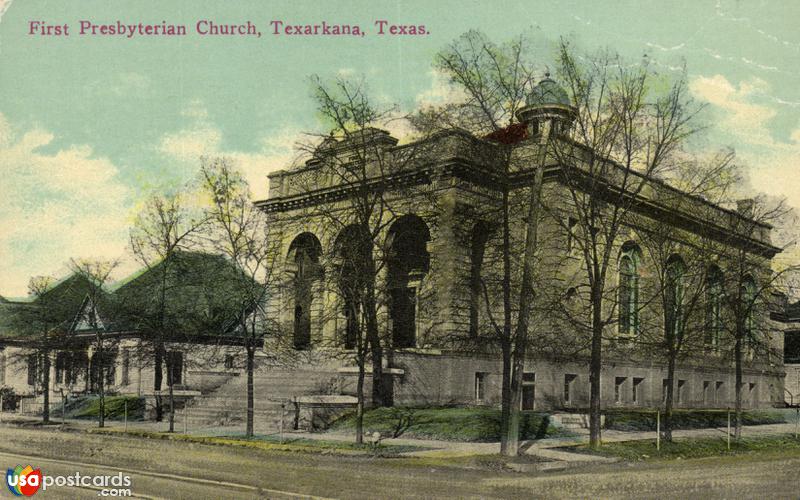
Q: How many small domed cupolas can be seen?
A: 1